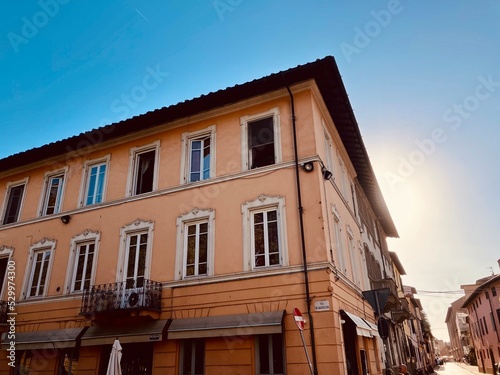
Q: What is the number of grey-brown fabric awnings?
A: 3